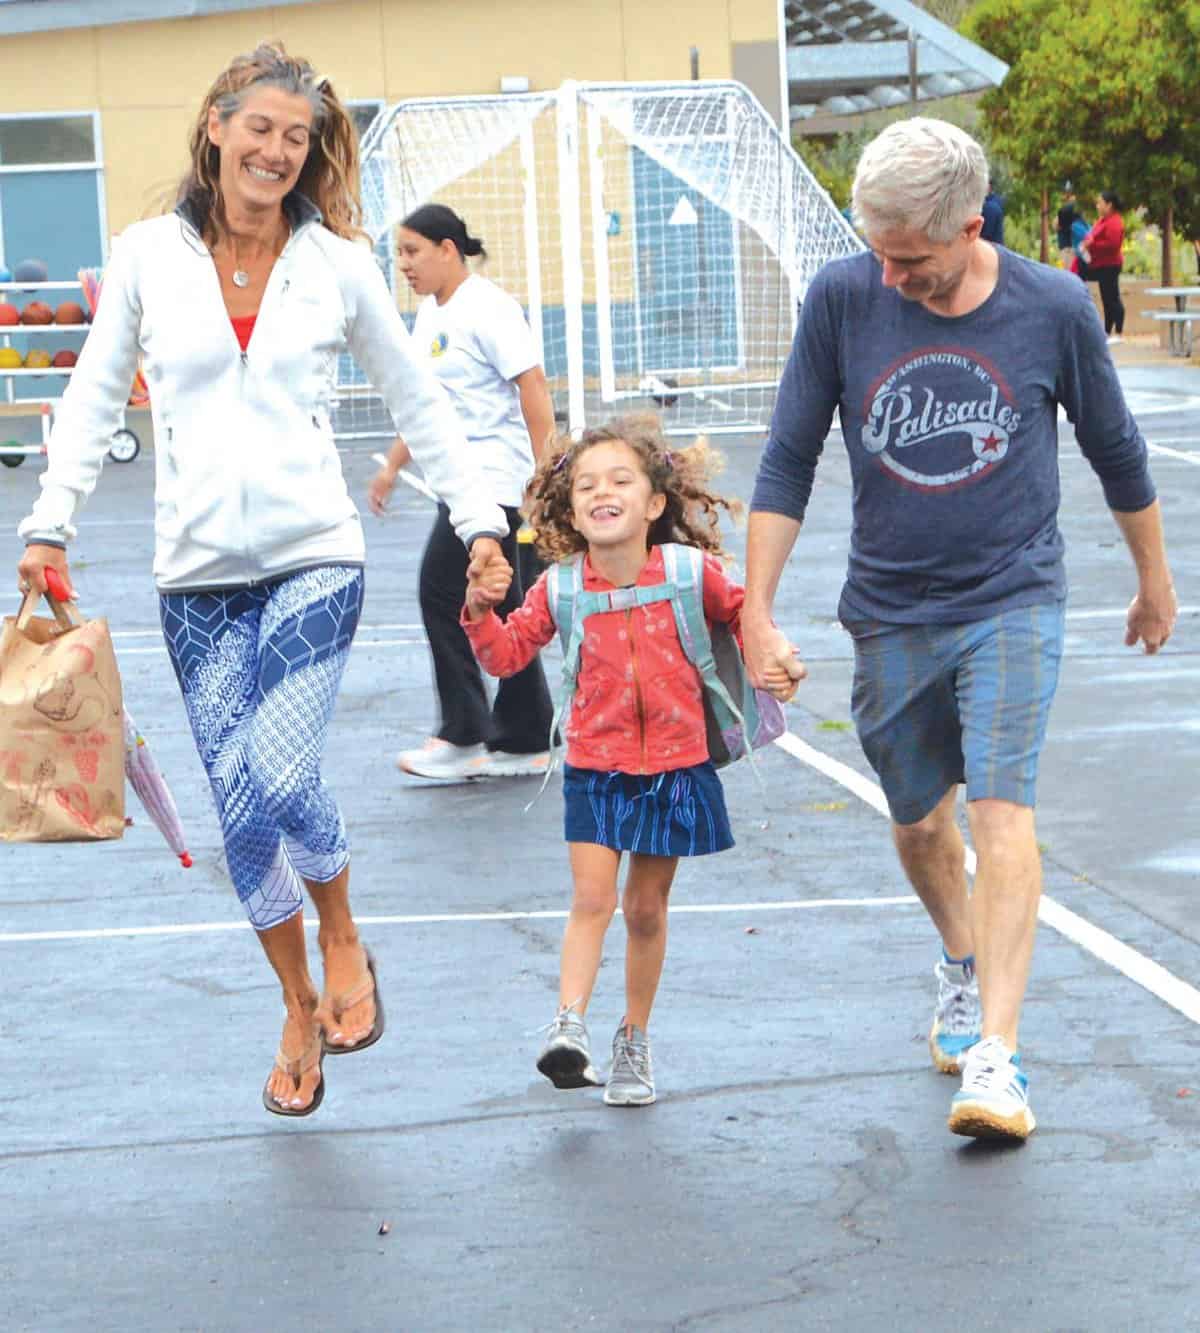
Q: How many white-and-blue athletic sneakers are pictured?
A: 2